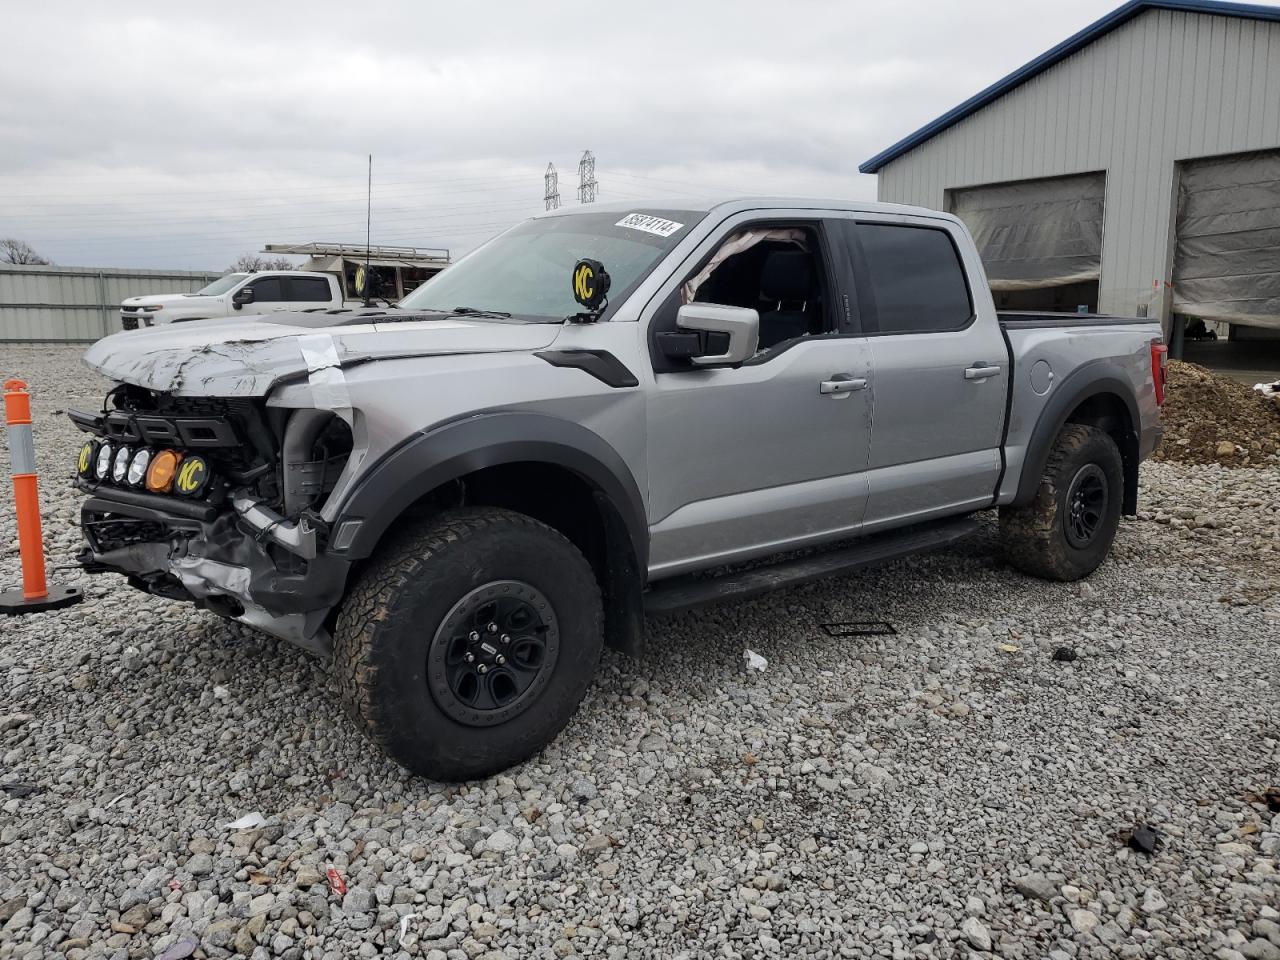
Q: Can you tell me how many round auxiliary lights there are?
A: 8